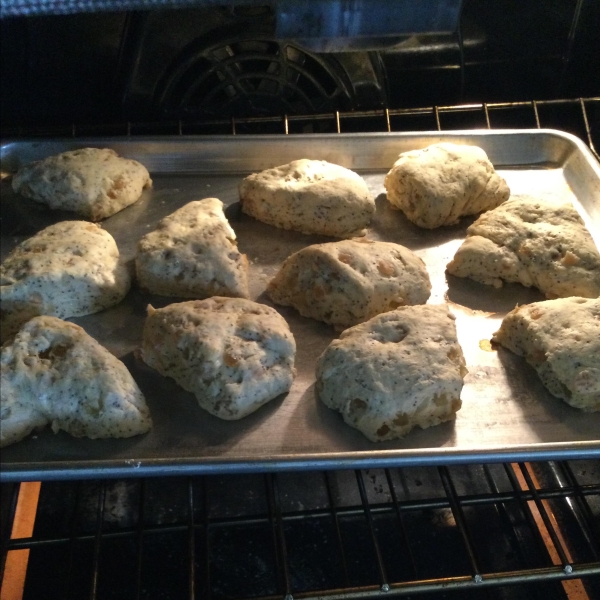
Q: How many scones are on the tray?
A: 11